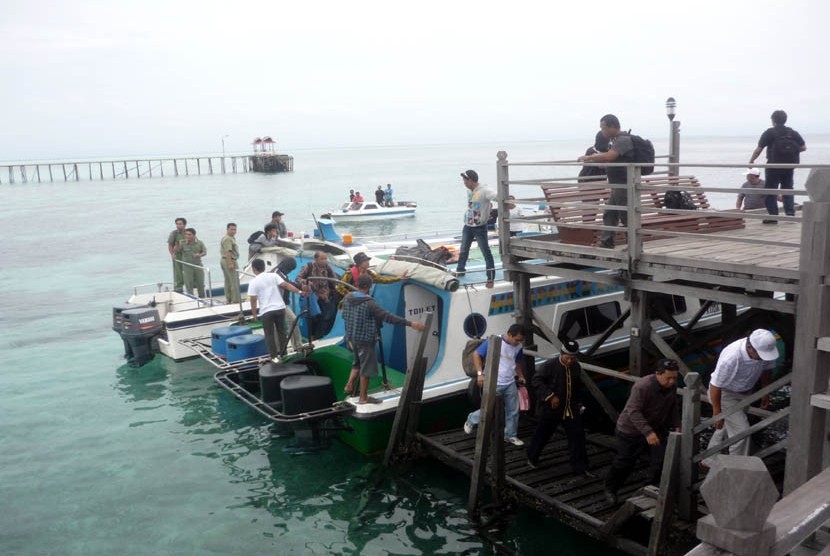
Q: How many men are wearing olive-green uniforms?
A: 3